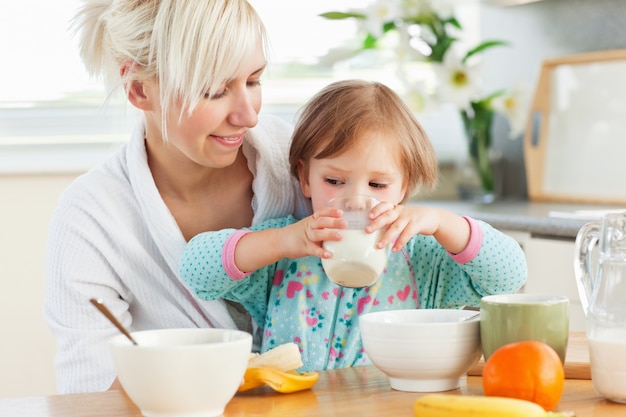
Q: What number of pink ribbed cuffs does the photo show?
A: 2